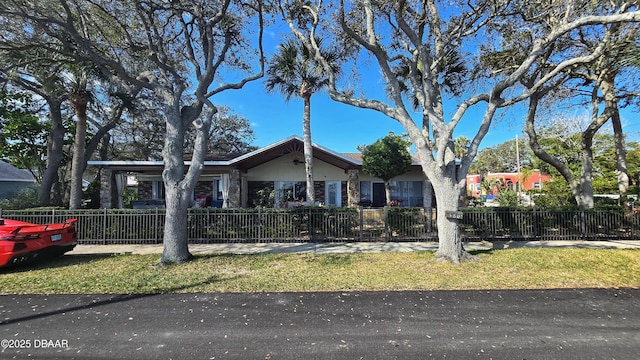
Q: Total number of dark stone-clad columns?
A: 3